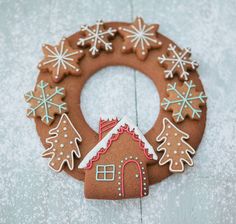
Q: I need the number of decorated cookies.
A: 9